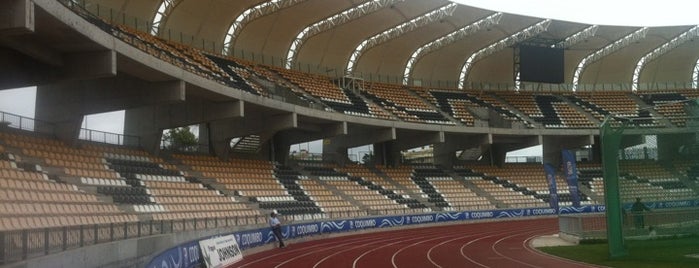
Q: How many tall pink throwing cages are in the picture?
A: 0